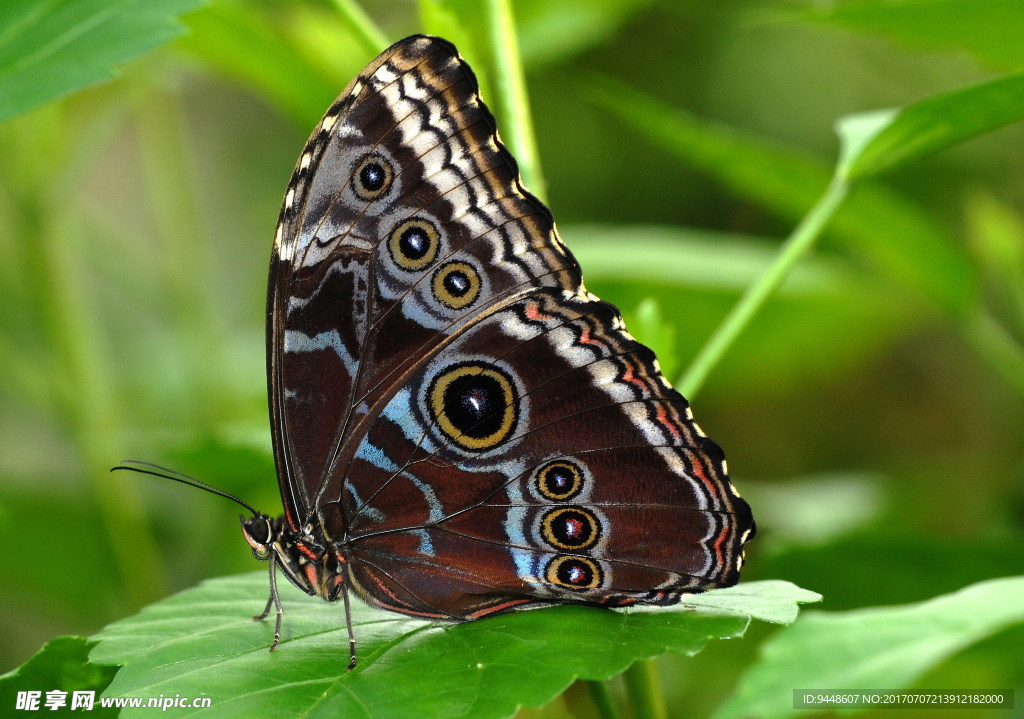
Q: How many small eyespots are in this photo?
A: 6